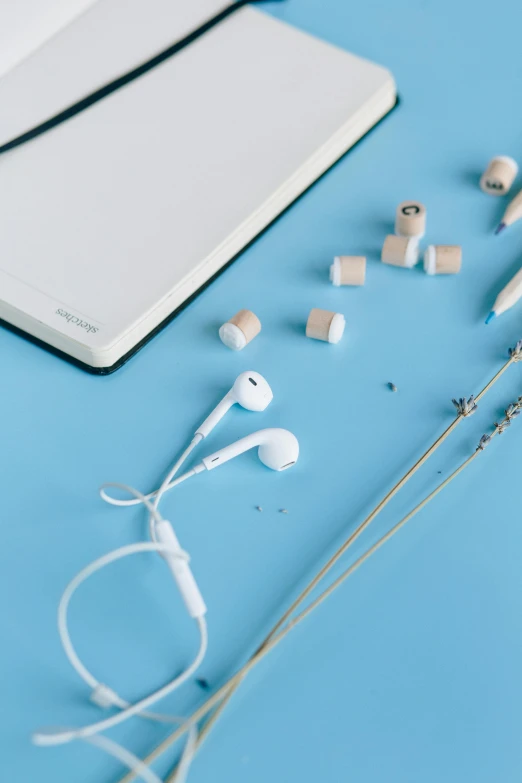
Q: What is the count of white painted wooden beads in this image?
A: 7